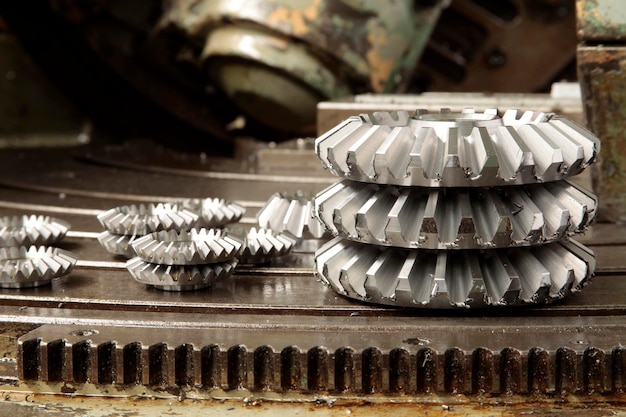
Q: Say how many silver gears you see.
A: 12